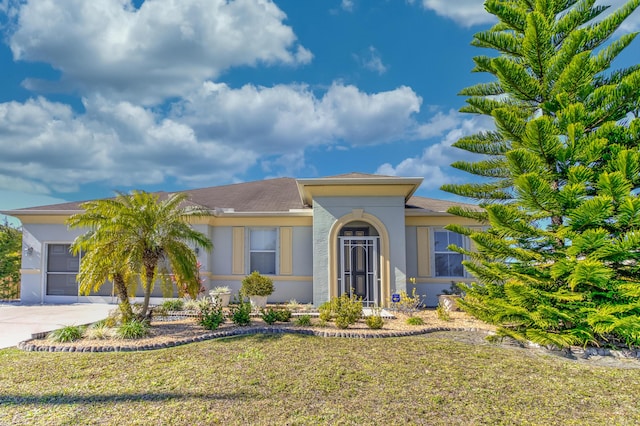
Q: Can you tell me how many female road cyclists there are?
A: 0